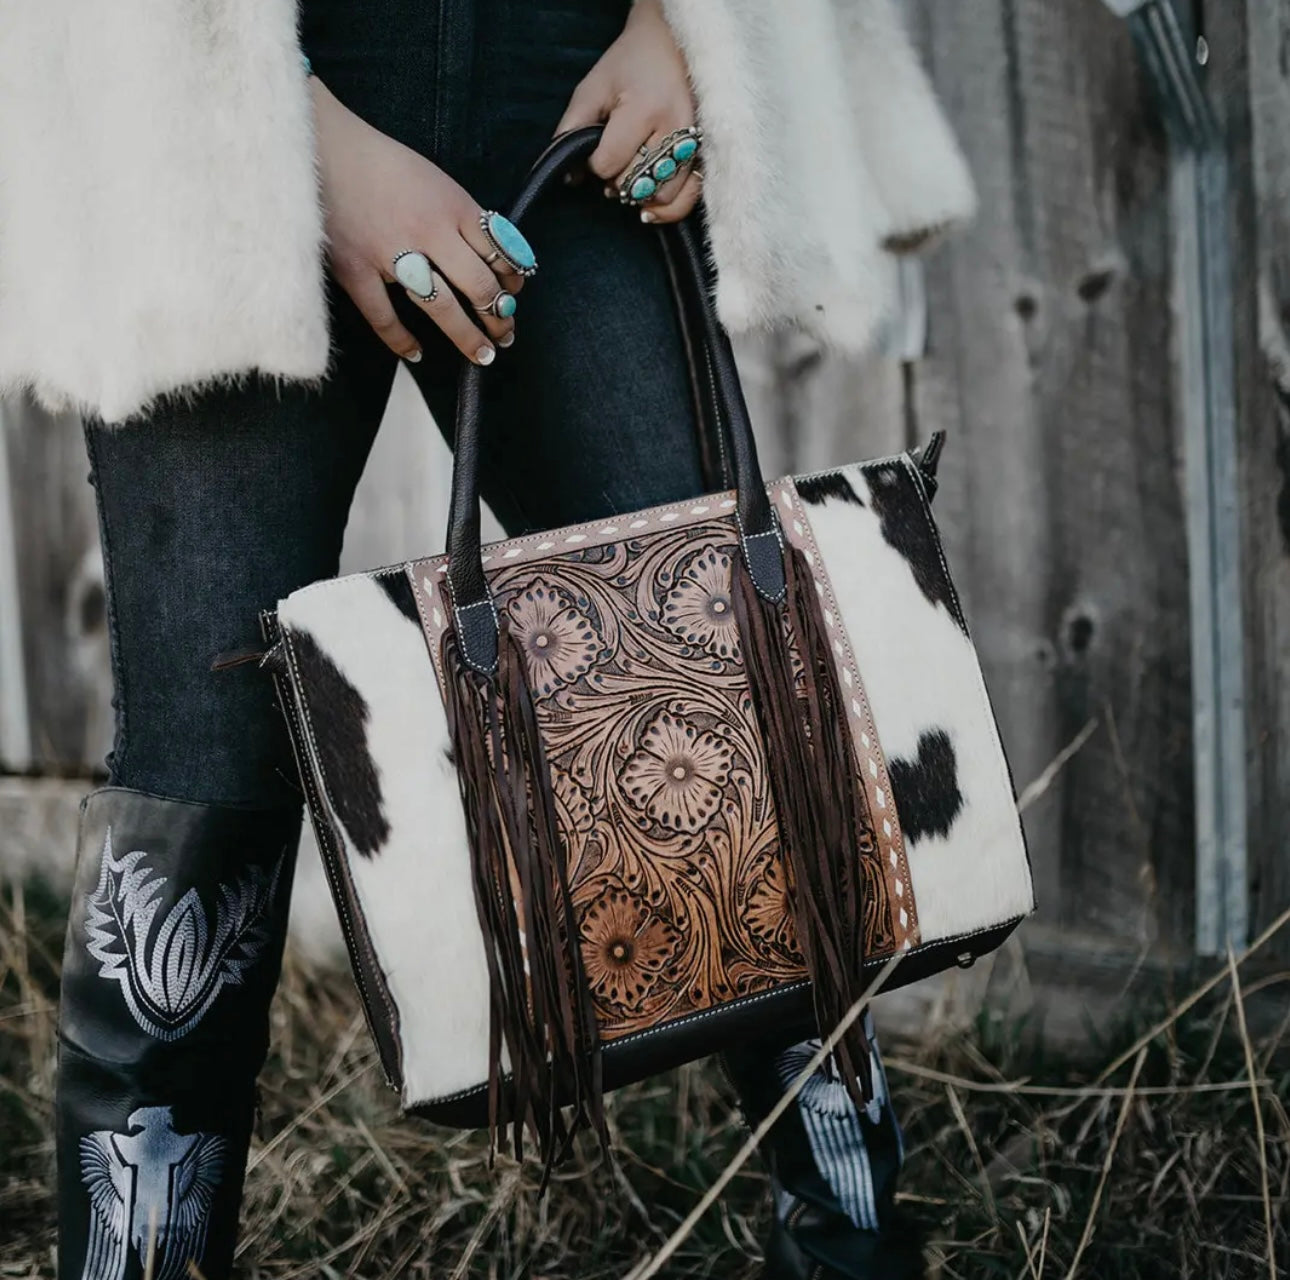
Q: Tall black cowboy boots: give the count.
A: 2